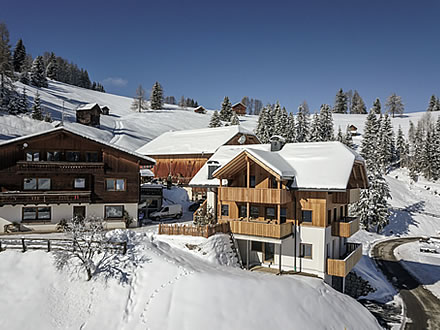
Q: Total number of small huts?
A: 5